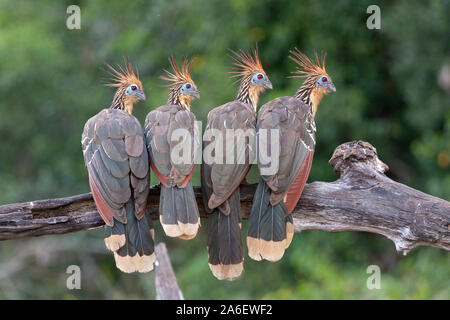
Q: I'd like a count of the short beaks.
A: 4